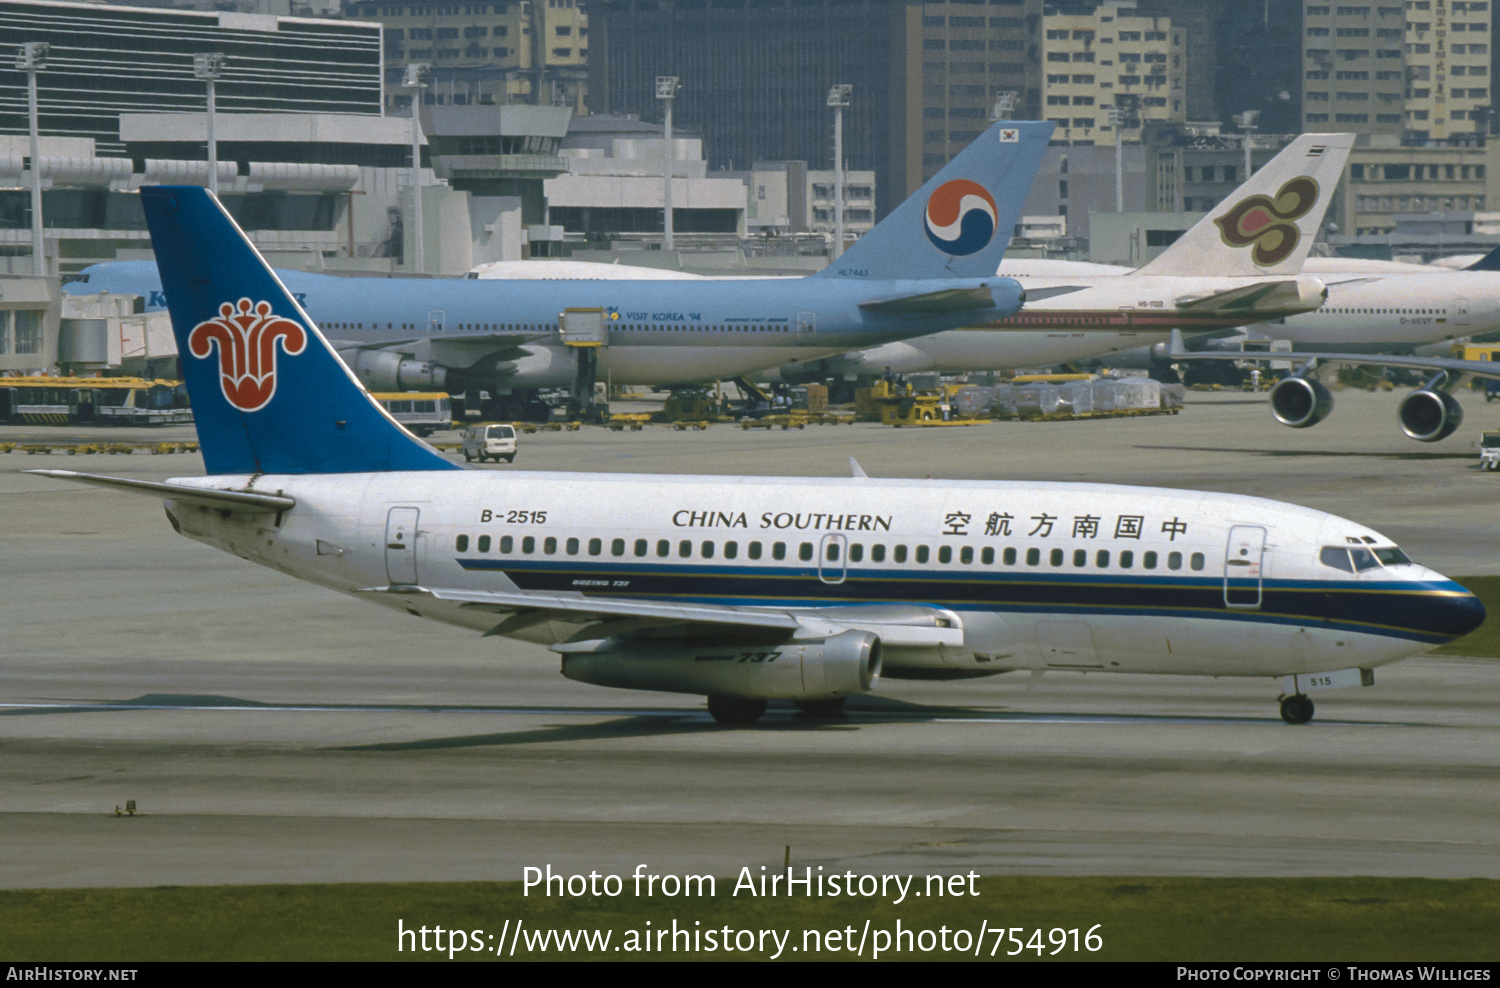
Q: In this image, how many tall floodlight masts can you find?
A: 8